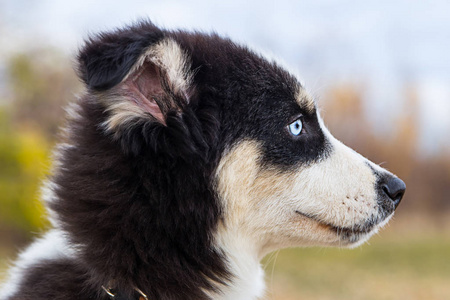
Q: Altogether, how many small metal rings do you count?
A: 2